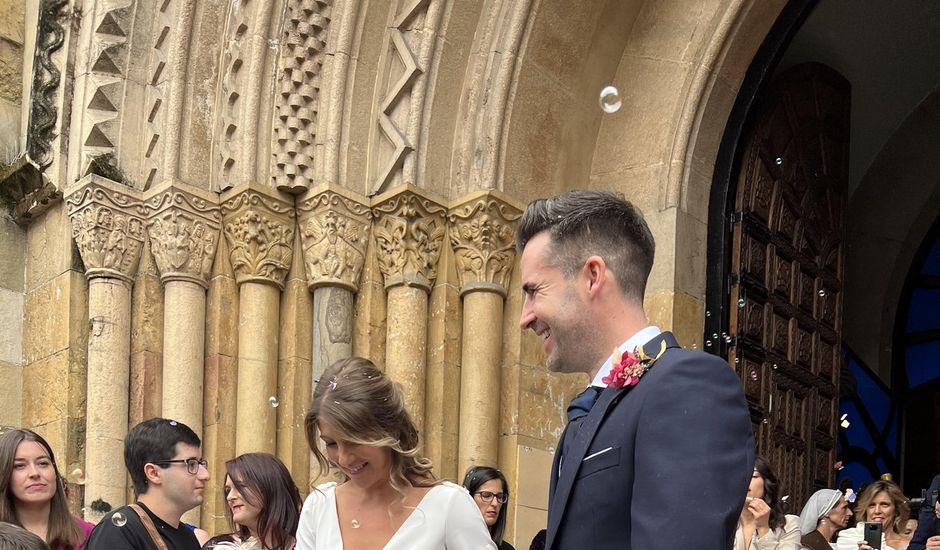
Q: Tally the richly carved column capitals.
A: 6